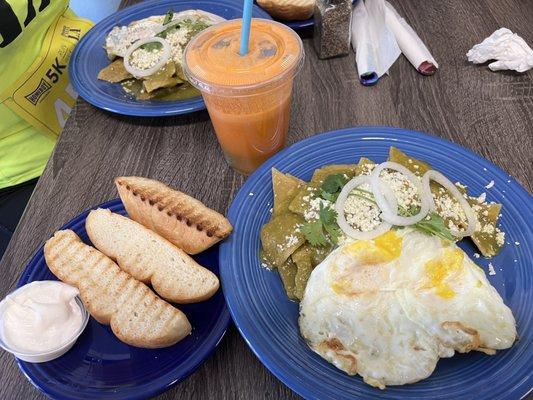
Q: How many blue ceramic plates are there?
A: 4